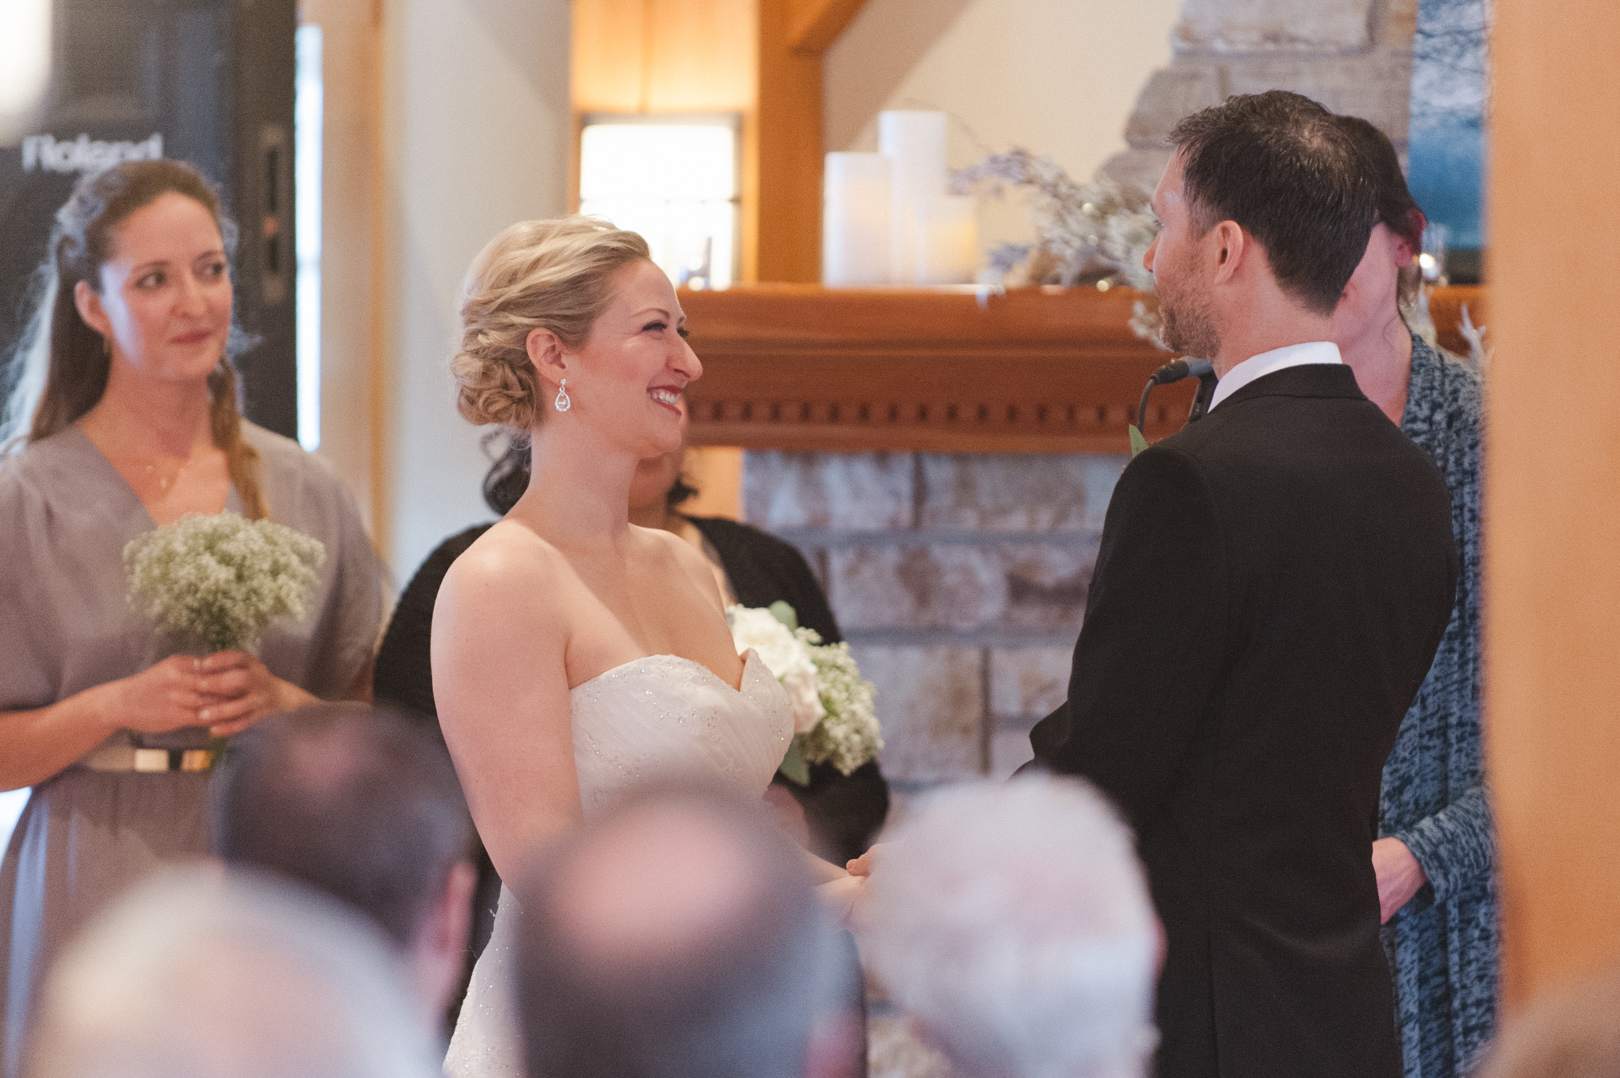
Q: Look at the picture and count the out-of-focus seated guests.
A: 4